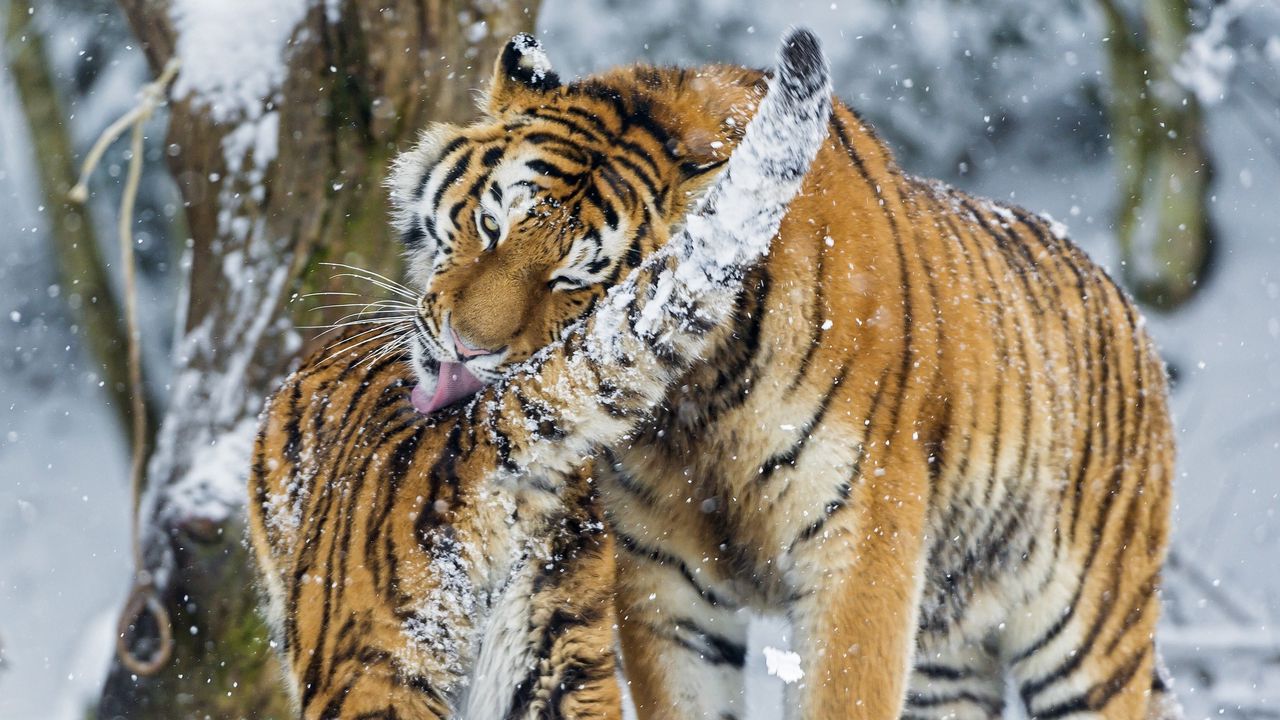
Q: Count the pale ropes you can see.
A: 1